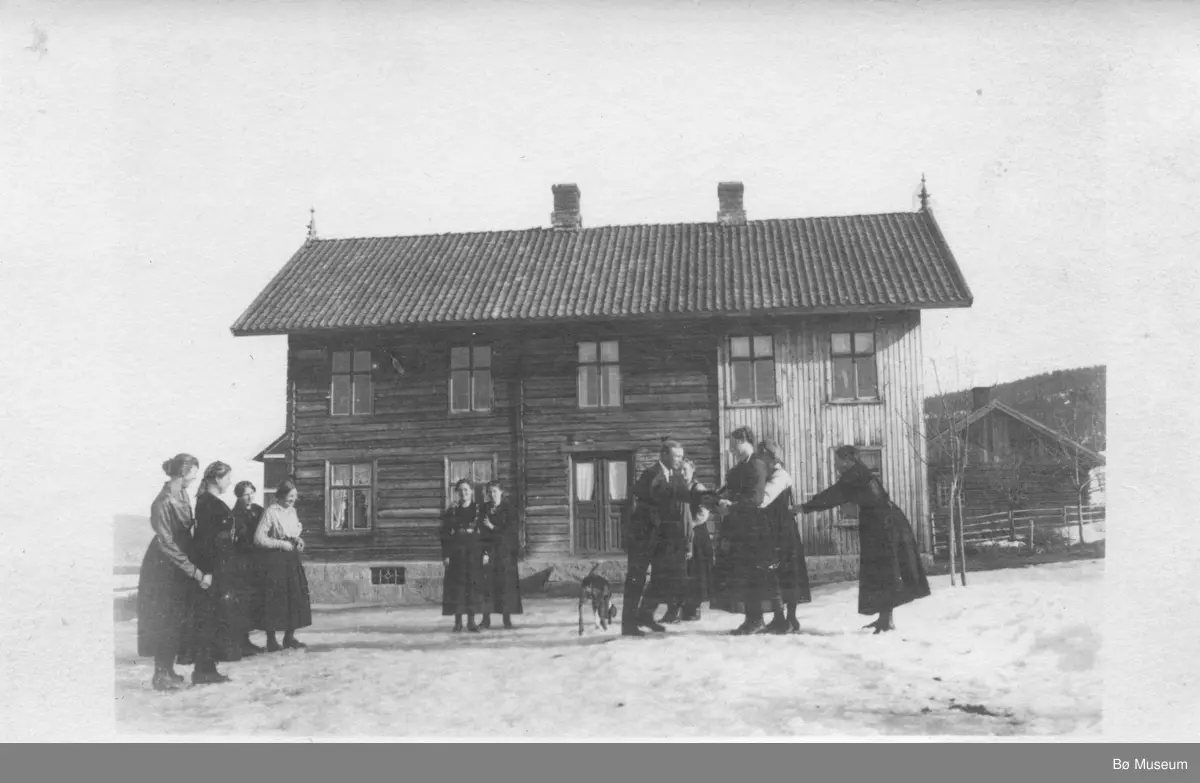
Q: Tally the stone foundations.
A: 1